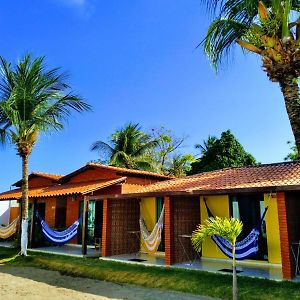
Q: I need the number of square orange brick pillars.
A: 3